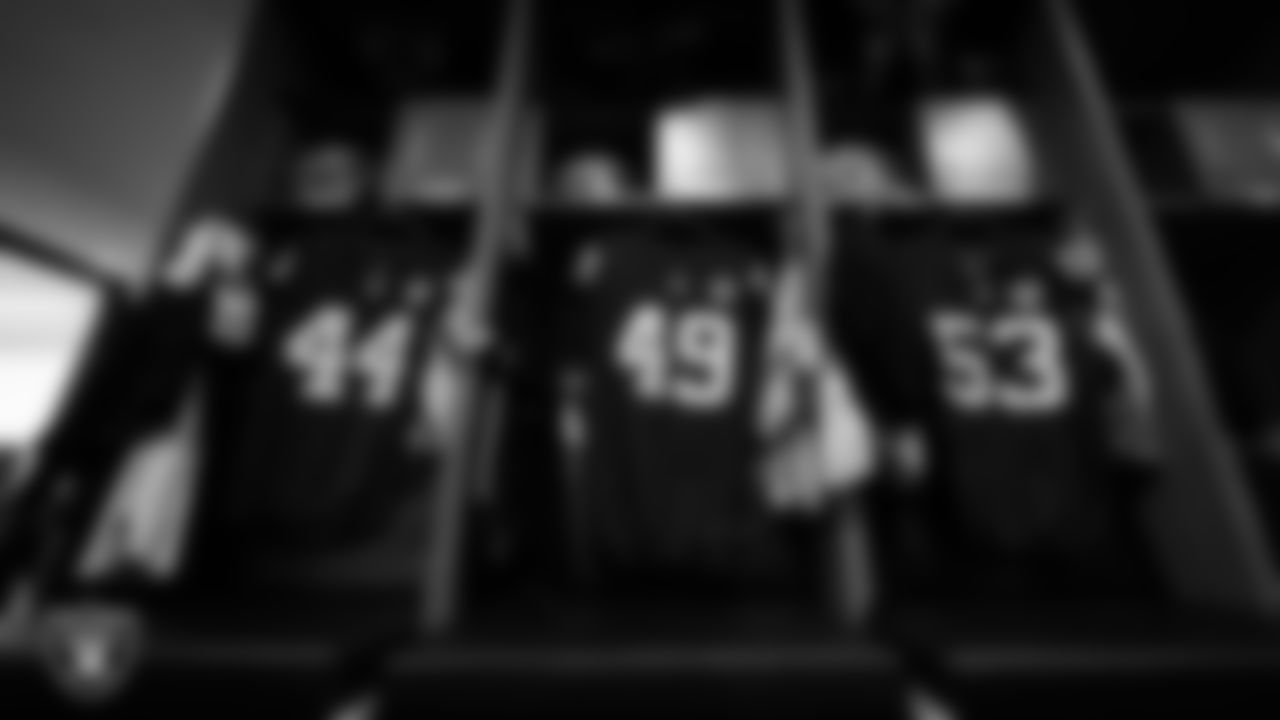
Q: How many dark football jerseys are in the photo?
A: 3